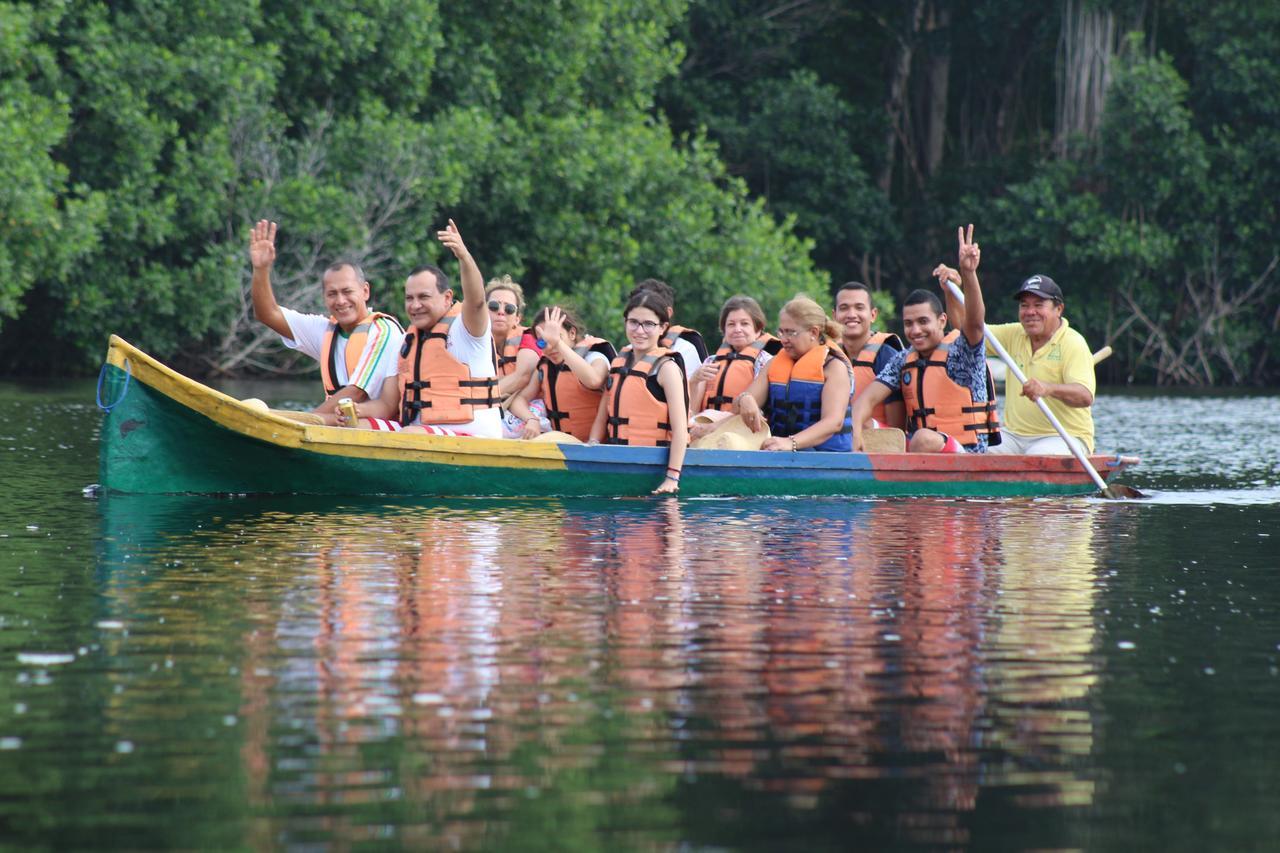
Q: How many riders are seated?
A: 11